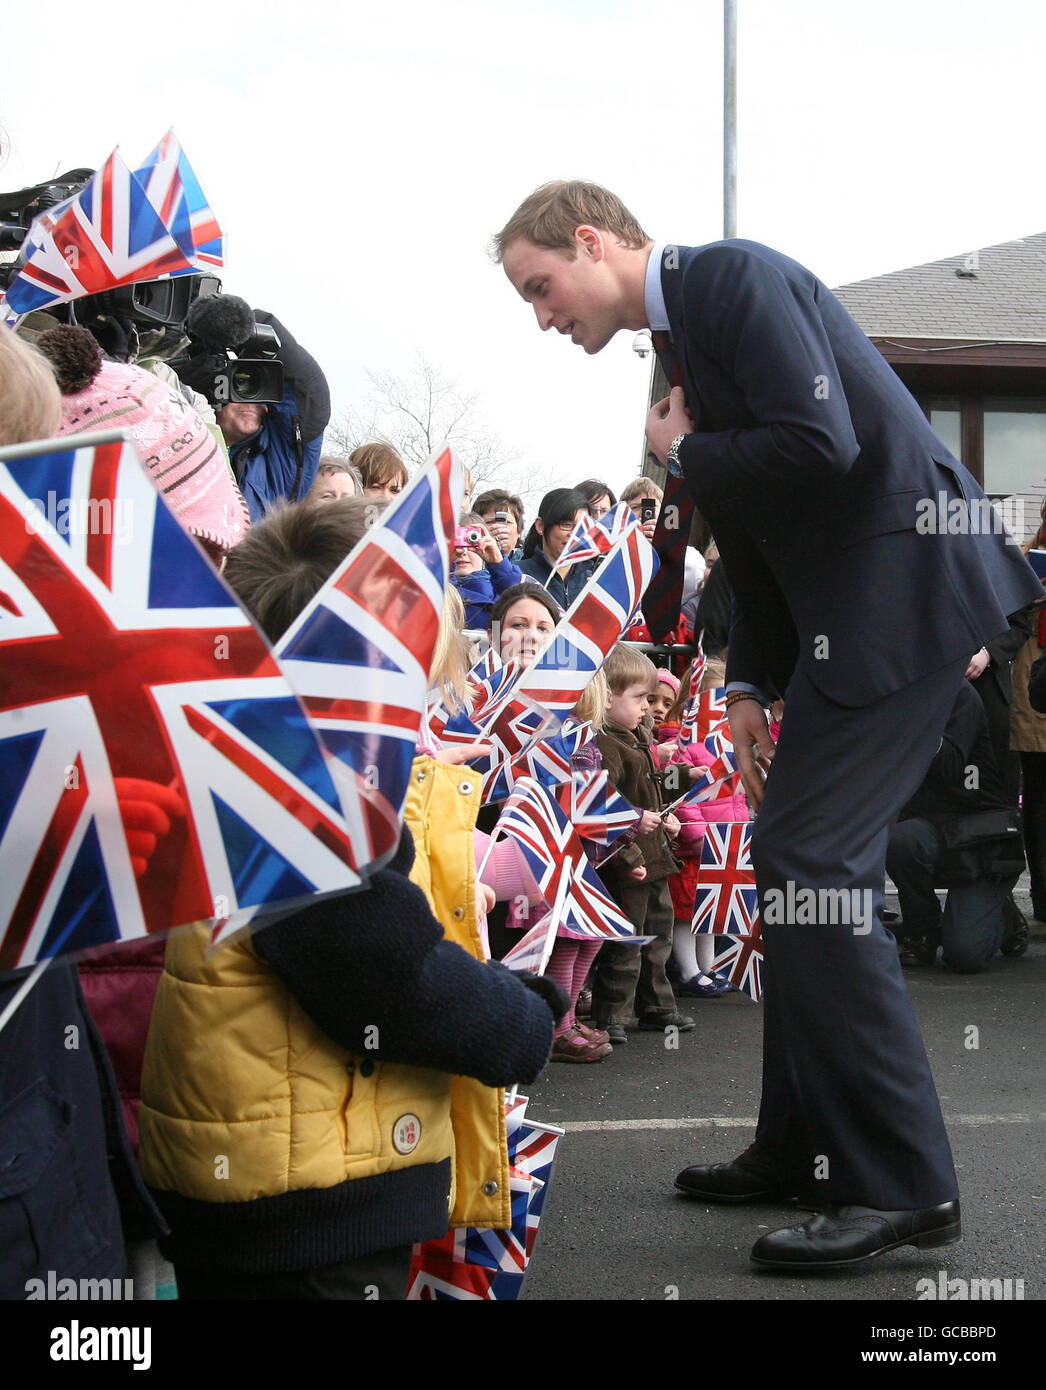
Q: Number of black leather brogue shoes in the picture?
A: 2